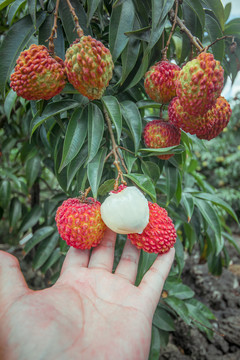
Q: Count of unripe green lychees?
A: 0